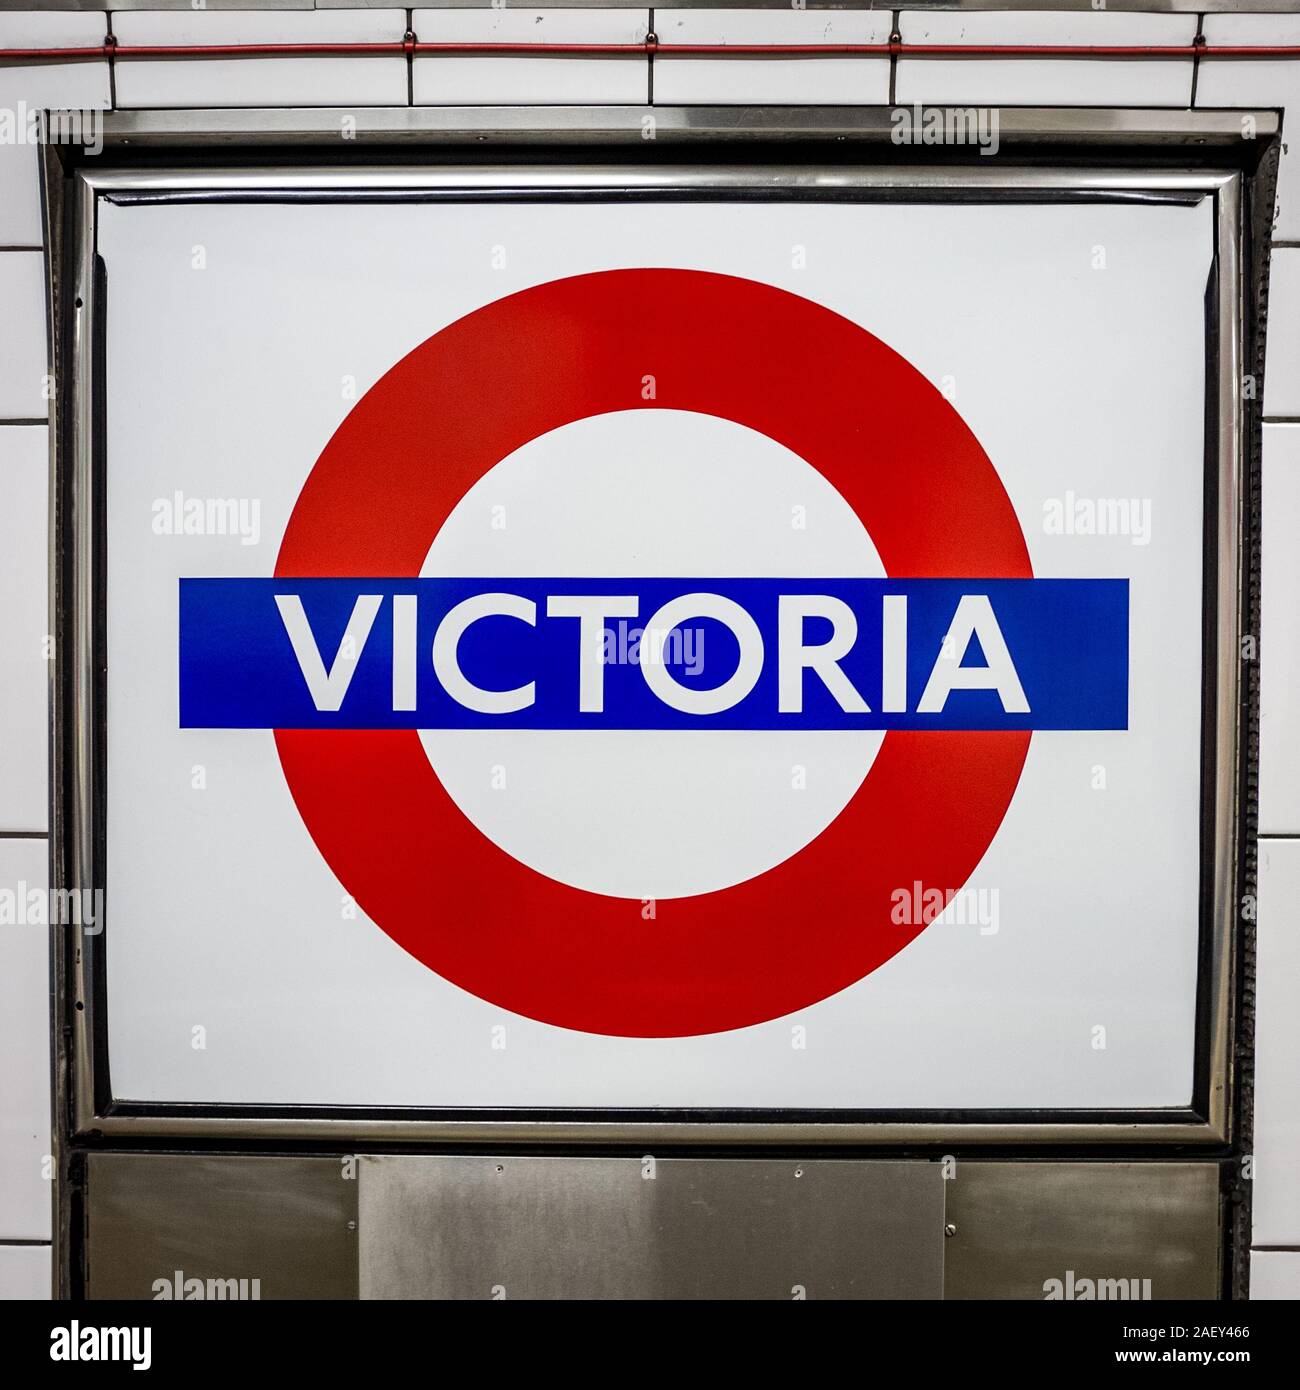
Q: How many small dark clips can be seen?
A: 5